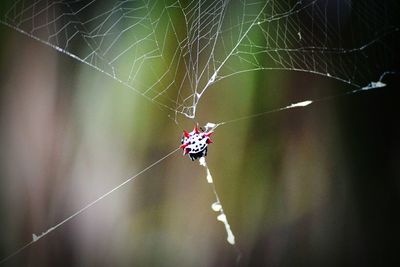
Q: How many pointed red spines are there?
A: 6